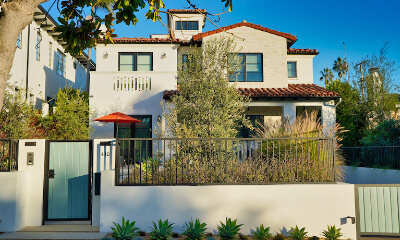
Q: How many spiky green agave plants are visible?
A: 7